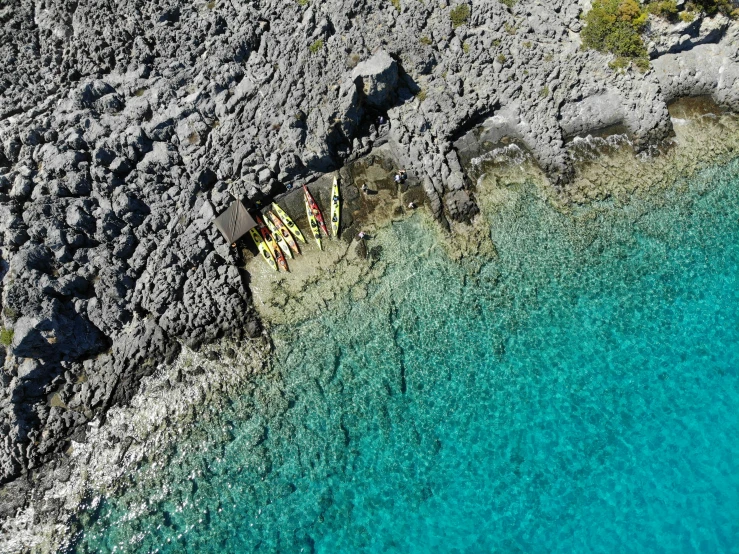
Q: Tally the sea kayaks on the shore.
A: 8